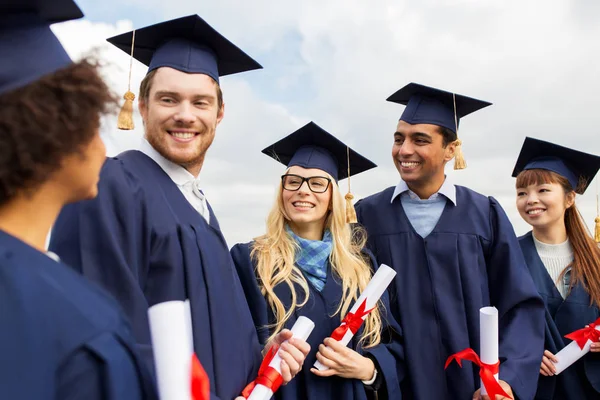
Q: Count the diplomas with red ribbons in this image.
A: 5